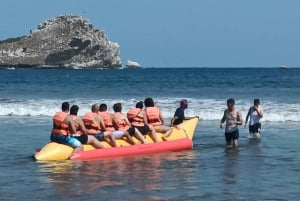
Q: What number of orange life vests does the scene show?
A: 7